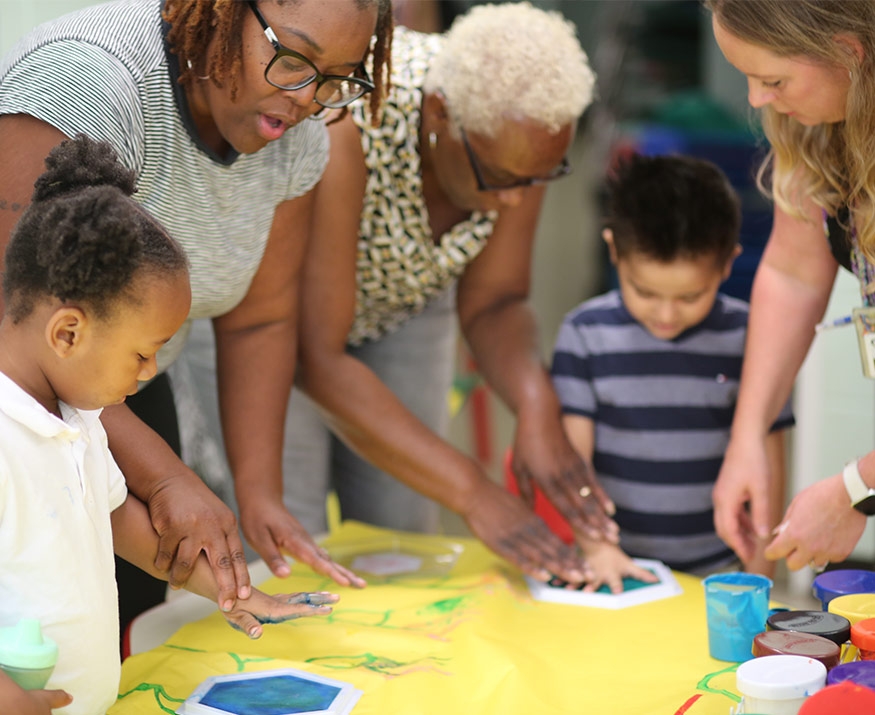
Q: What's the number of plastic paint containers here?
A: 9